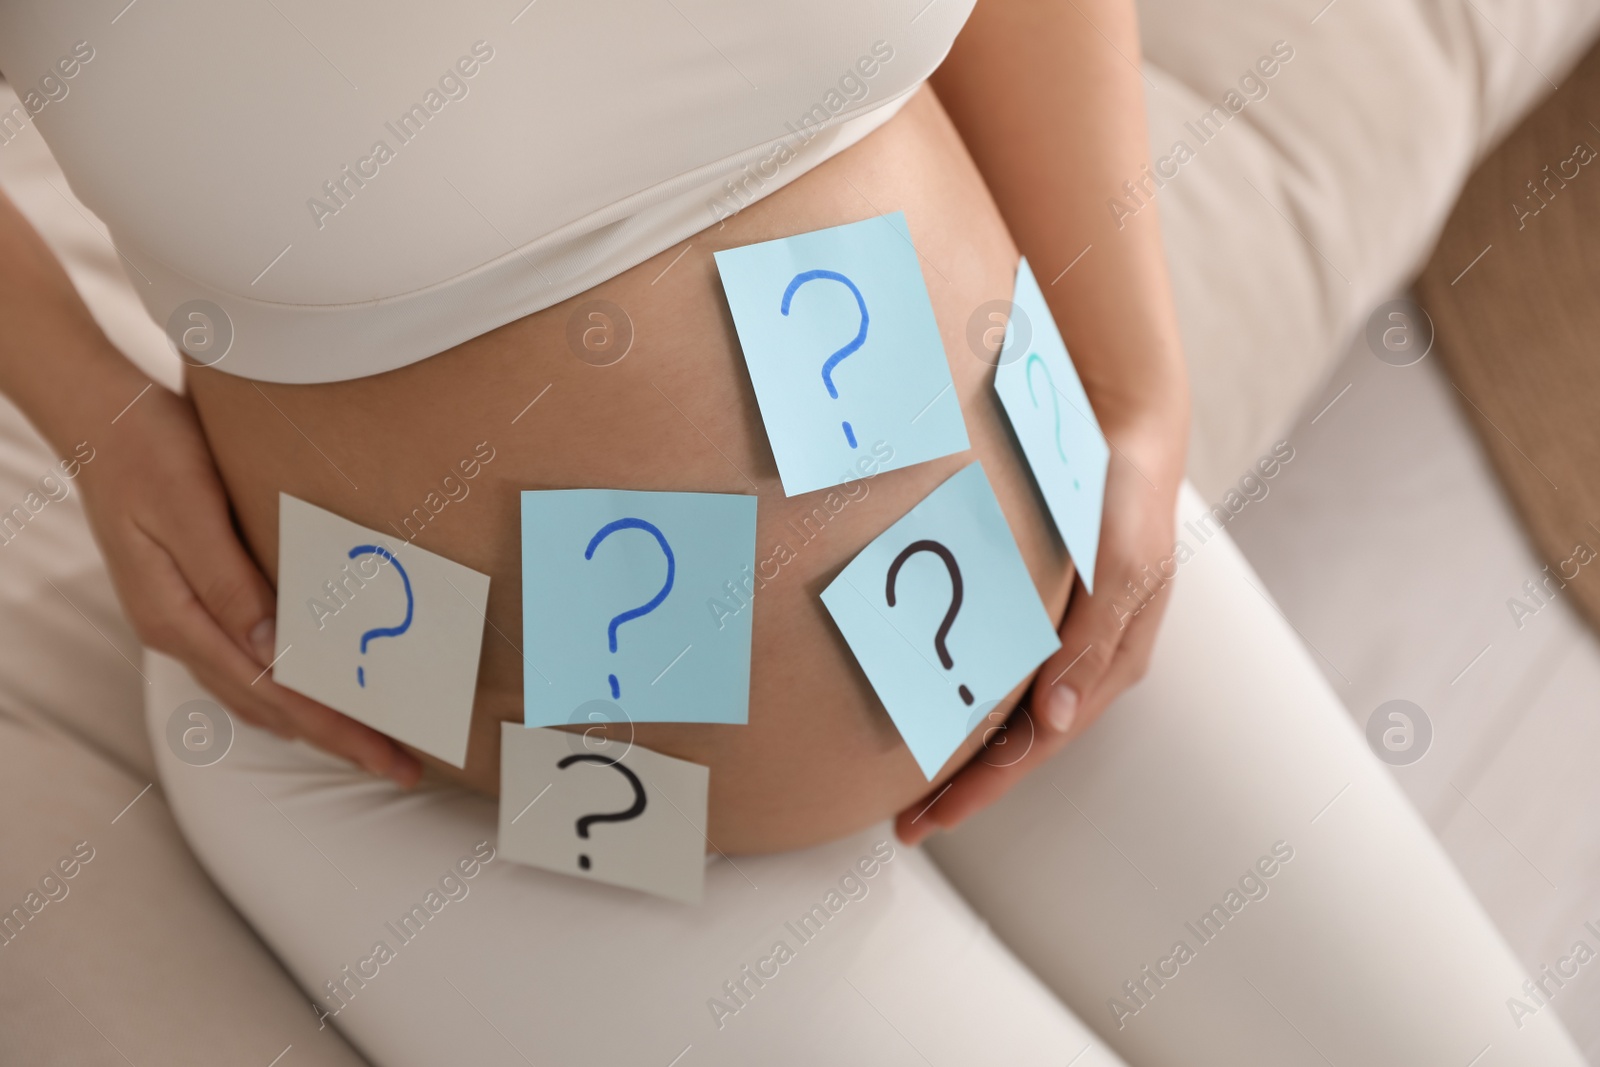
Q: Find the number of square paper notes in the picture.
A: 6